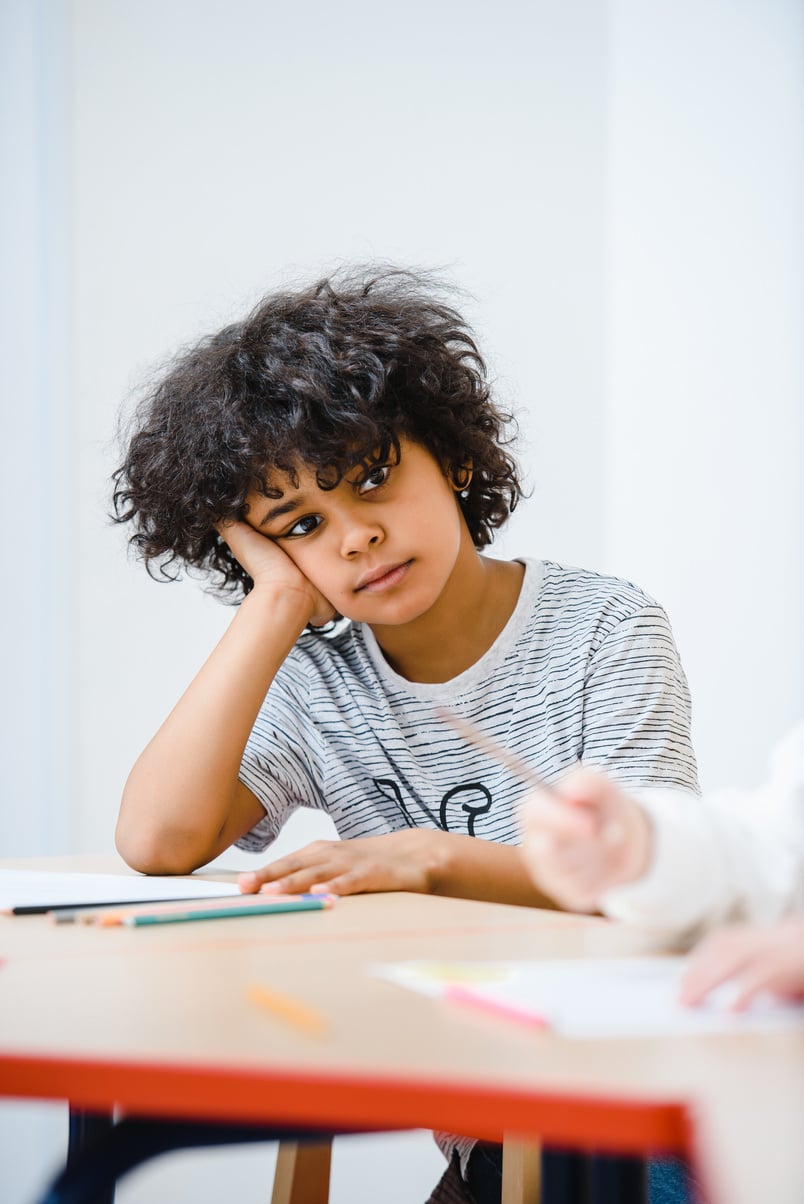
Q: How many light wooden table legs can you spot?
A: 2